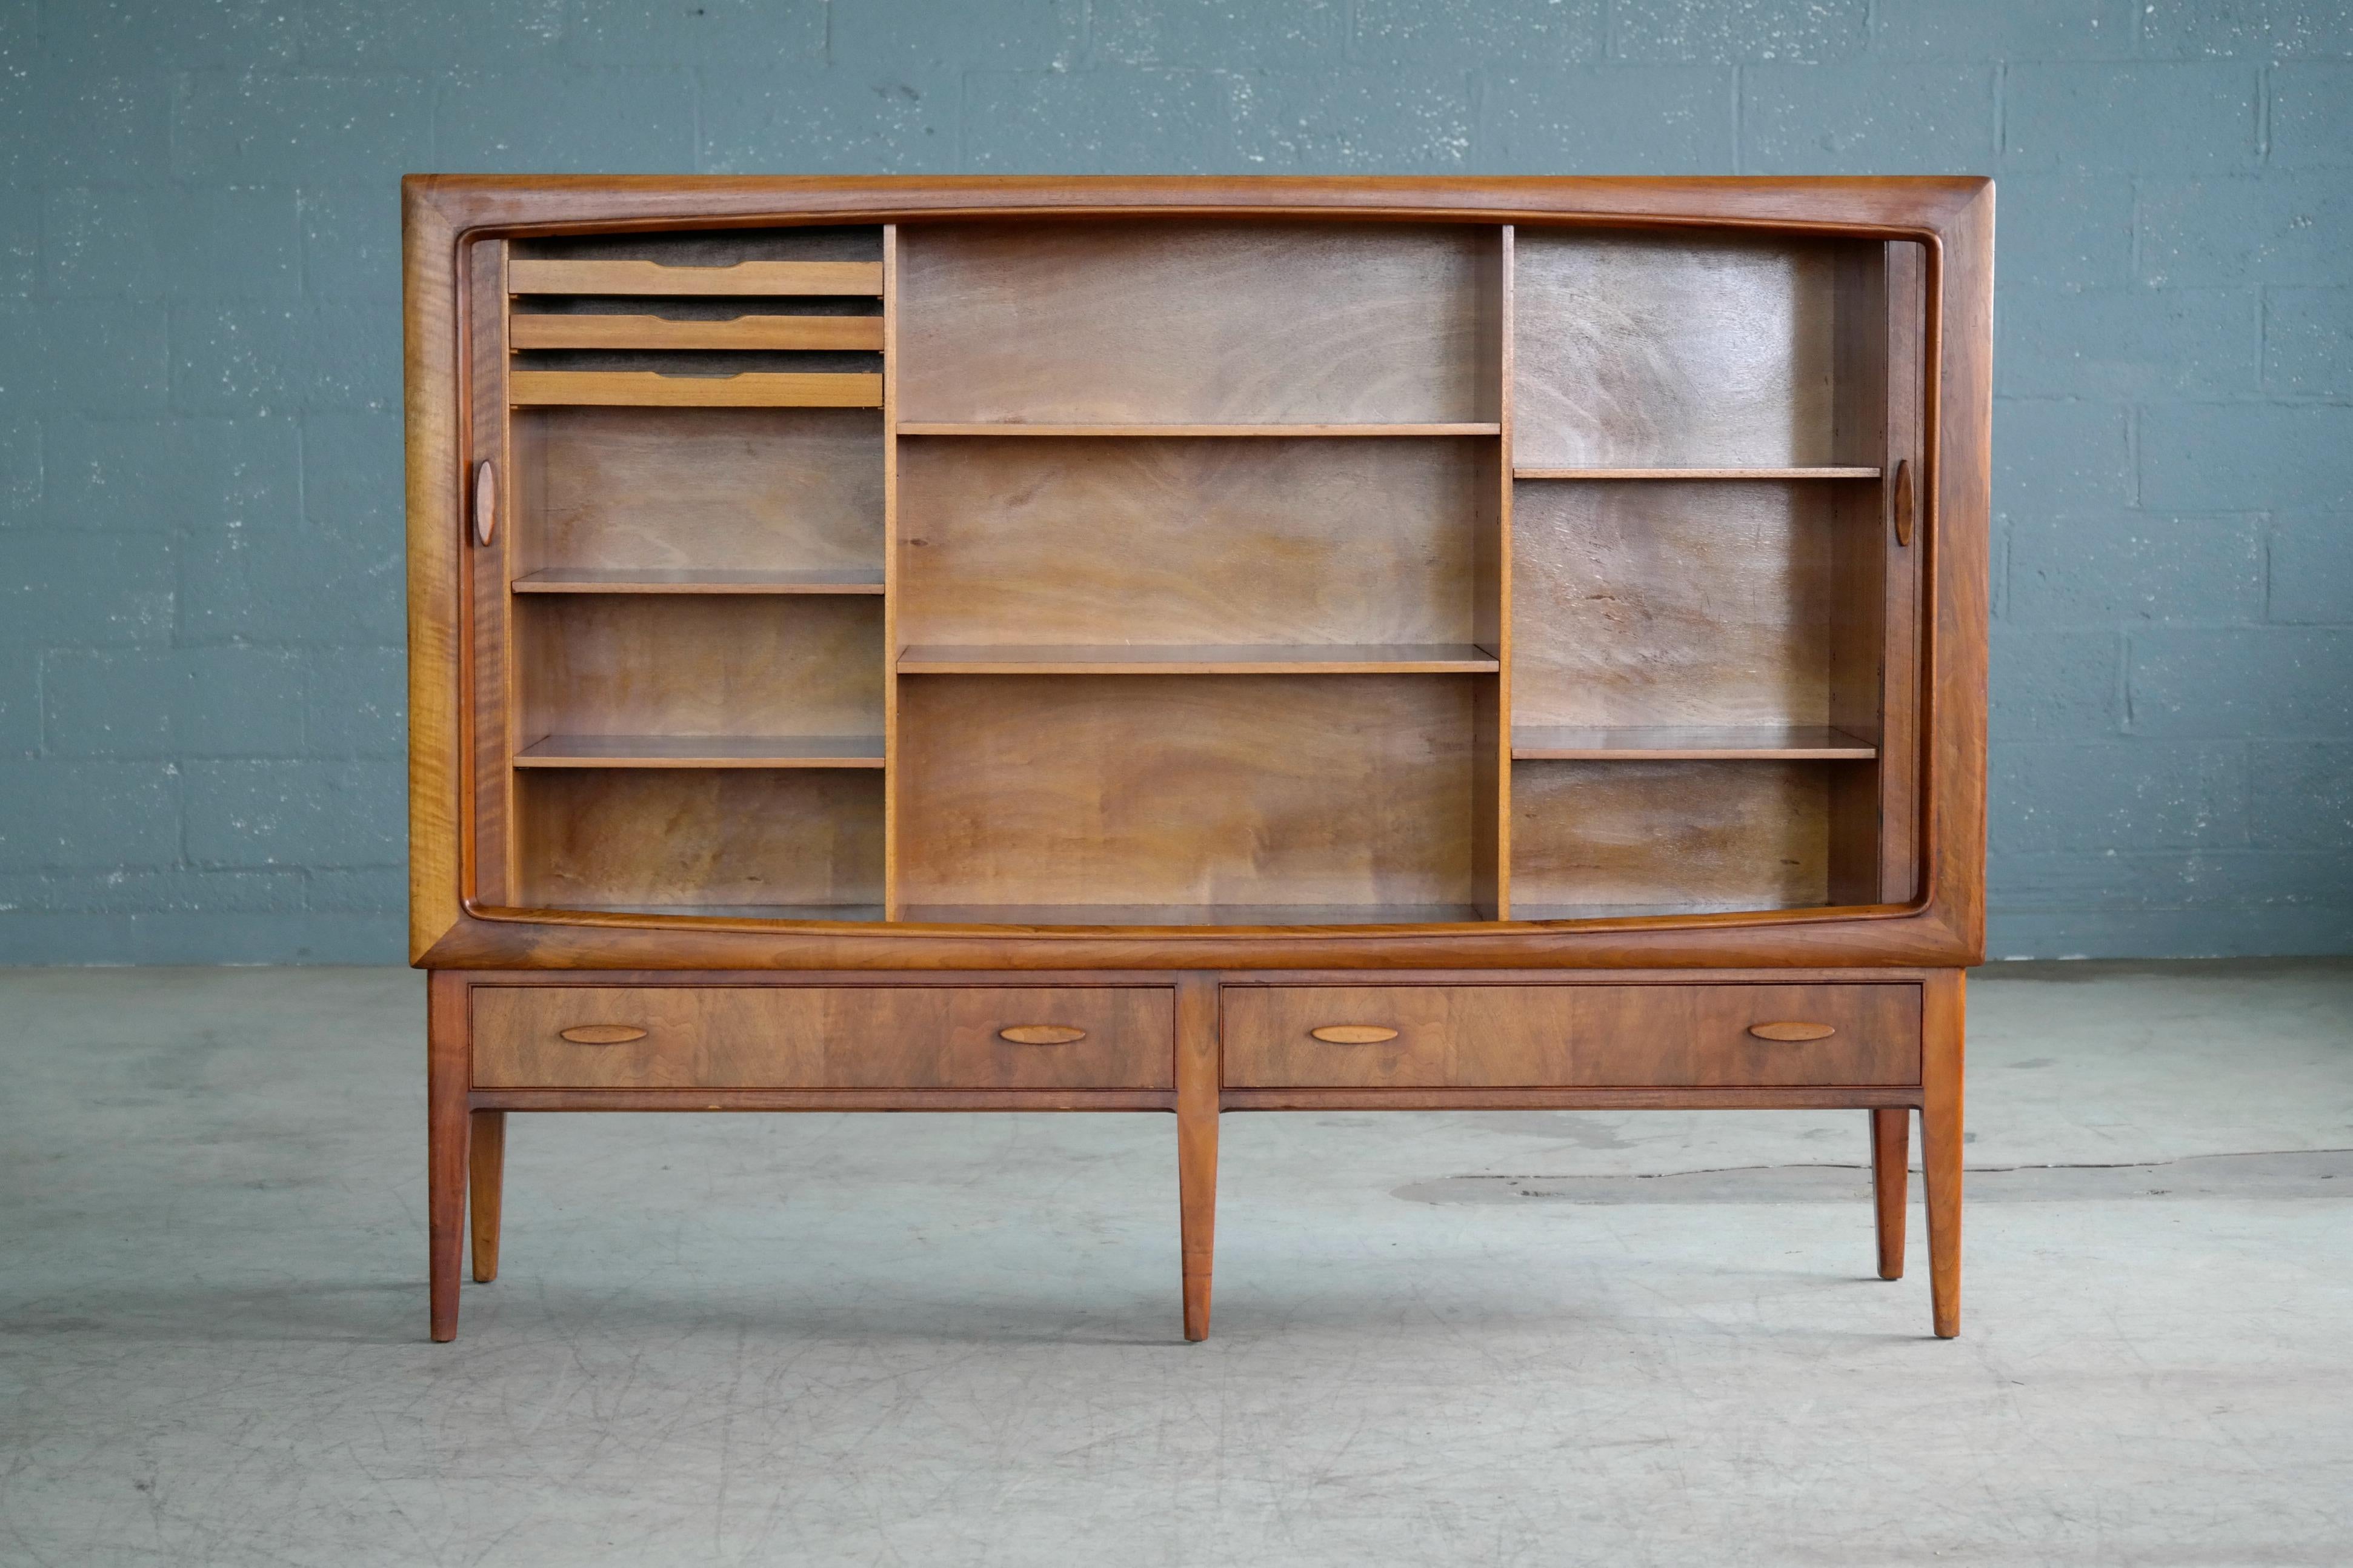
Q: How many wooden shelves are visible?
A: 6